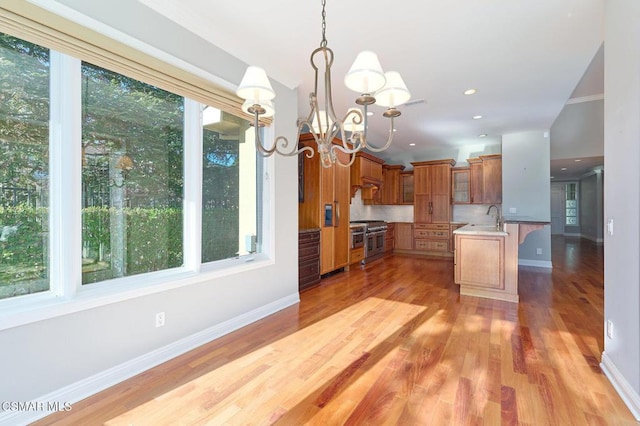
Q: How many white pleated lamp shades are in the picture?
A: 6